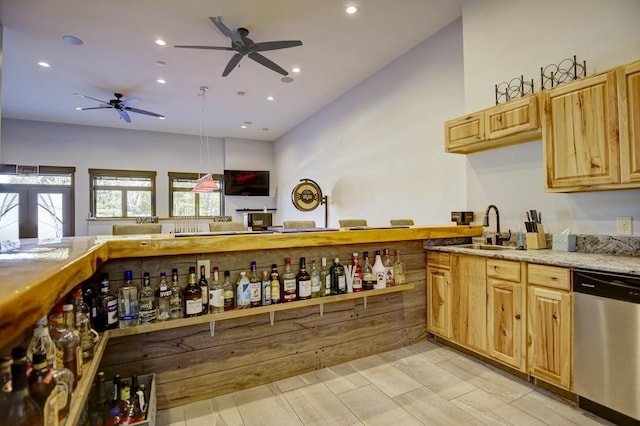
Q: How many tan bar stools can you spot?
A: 5